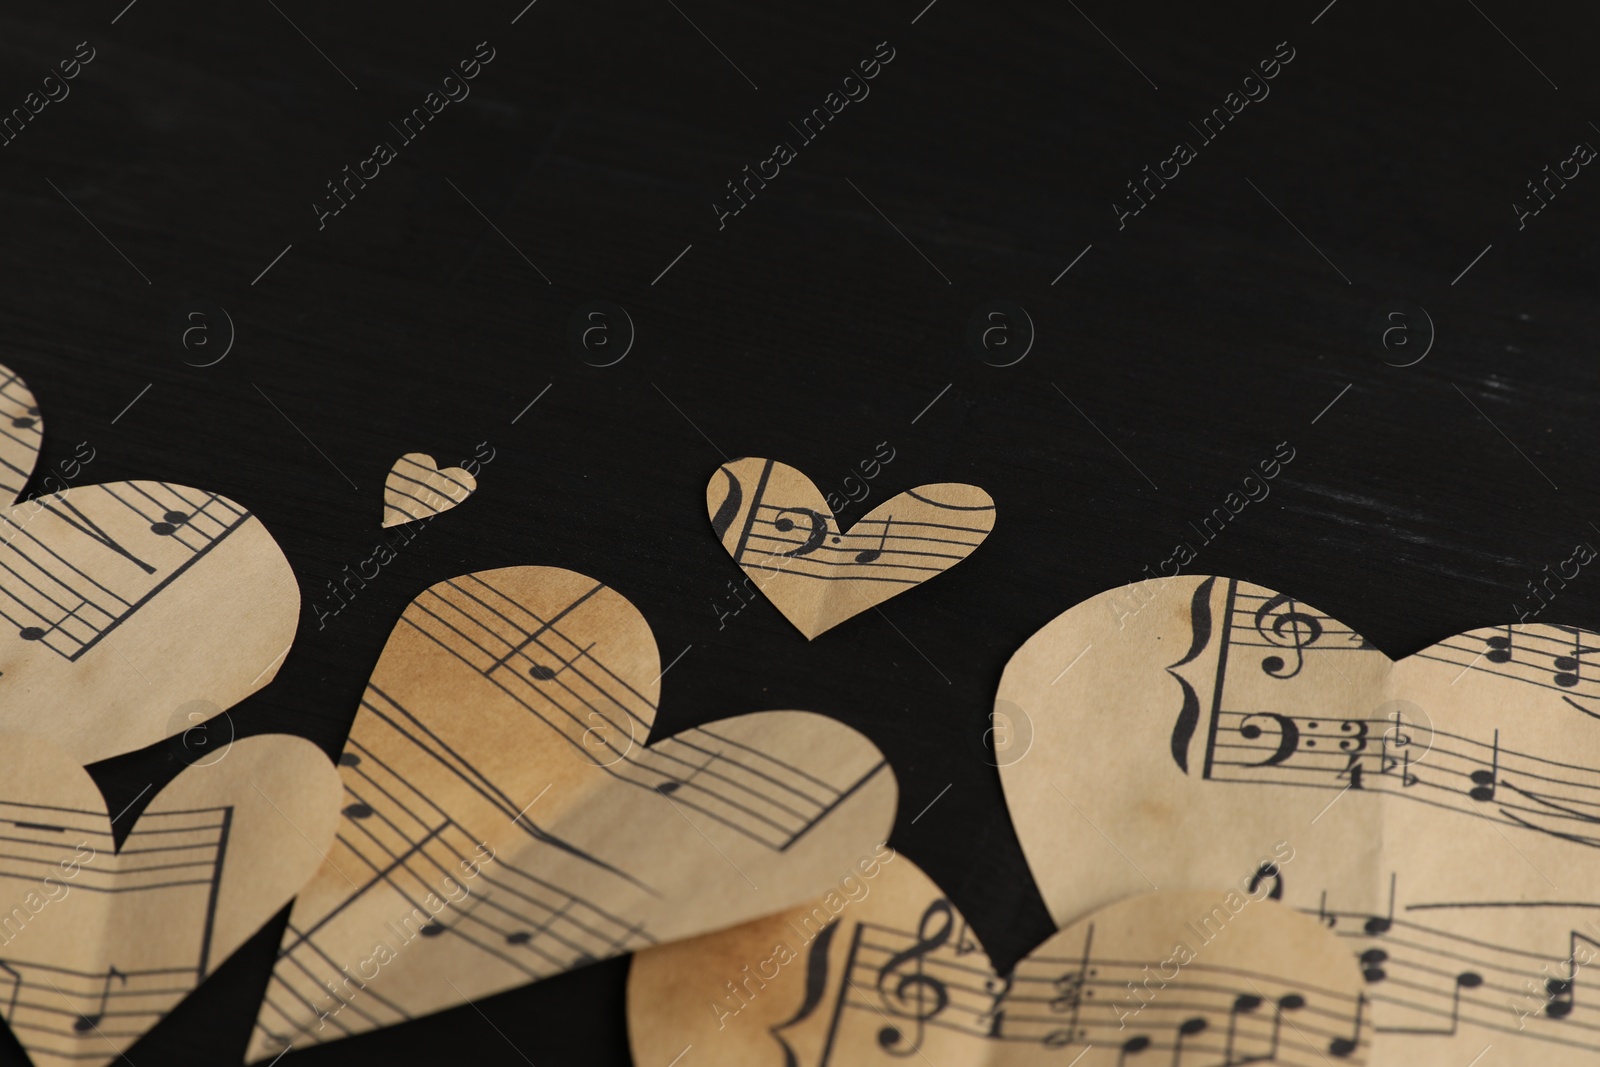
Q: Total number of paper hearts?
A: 7